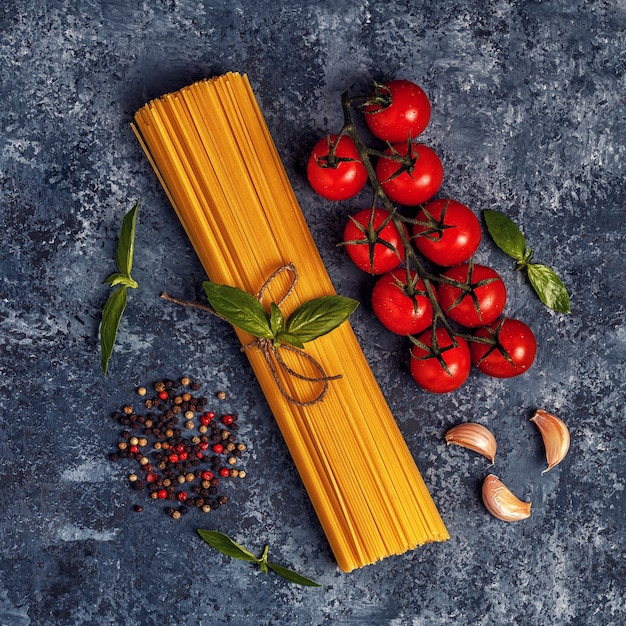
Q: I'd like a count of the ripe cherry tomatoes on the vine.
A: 9